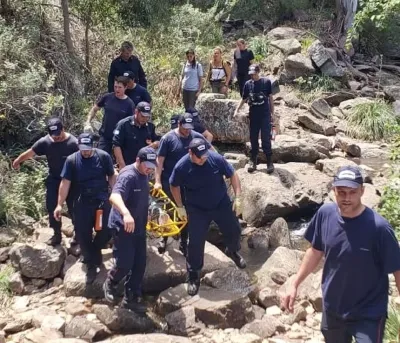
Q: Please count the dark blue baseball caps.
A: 11